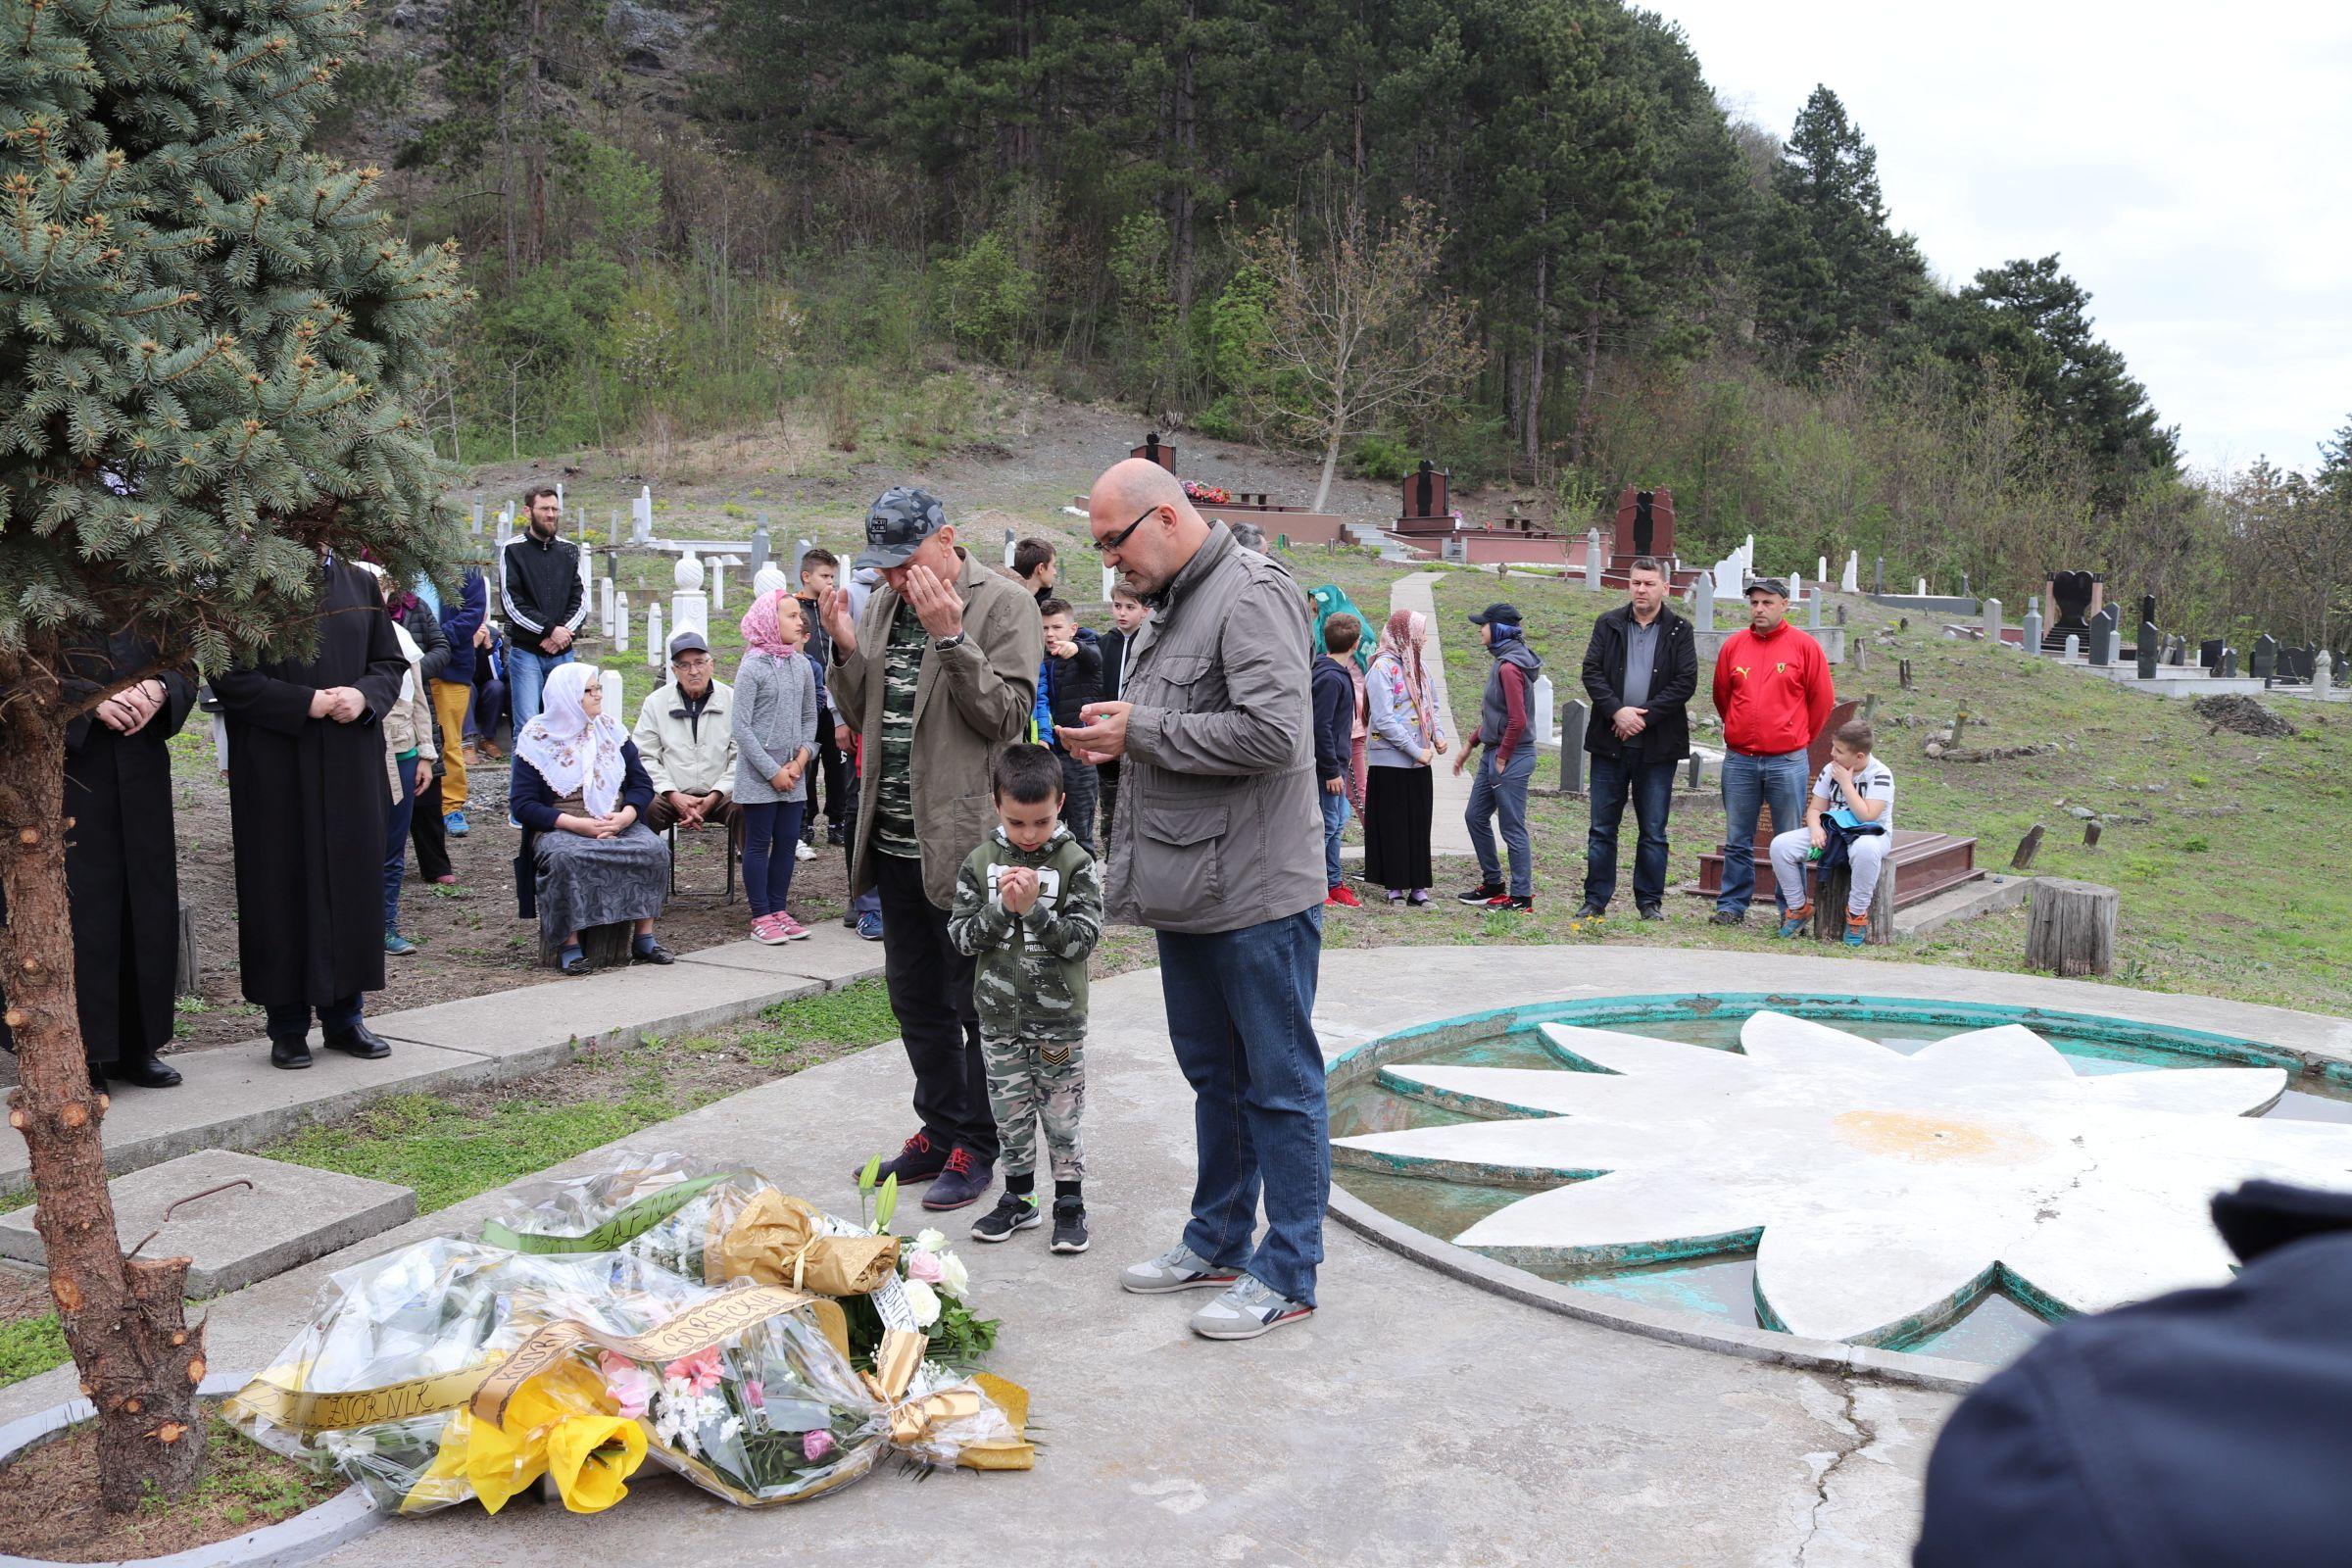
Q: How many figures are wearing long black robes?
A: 2